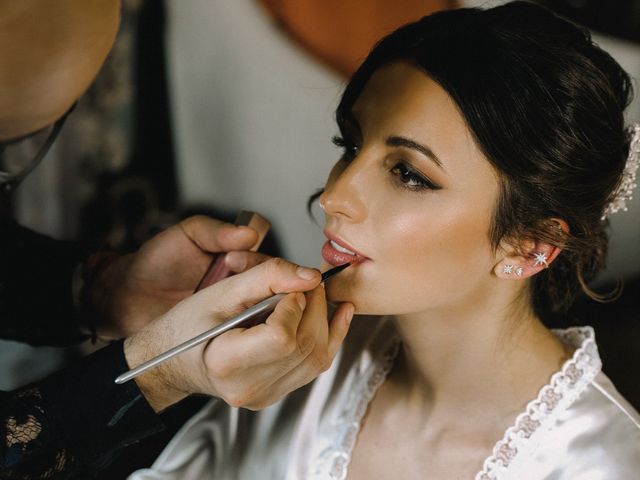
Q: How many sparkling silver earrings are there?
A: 3